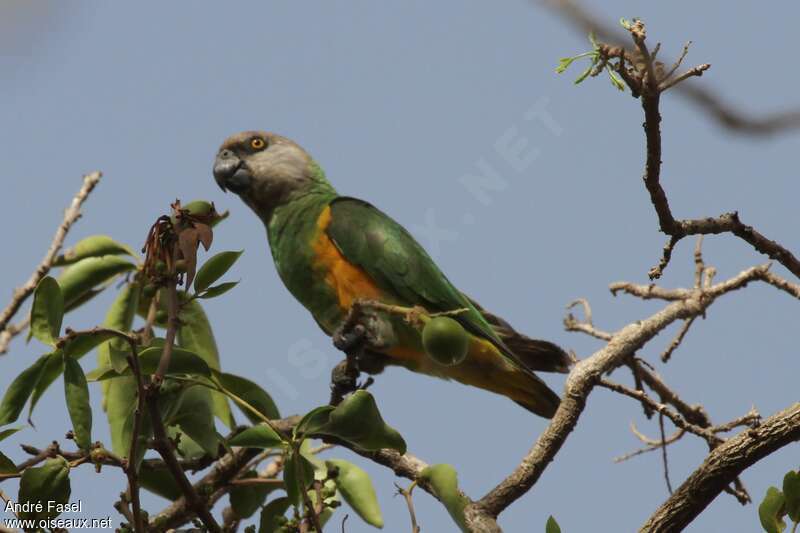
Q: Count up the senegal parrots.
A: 1